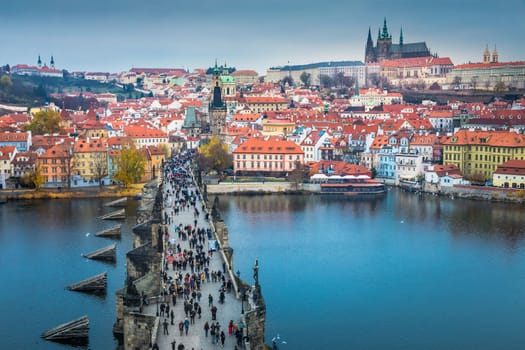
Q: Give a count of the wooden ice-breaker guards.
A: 6